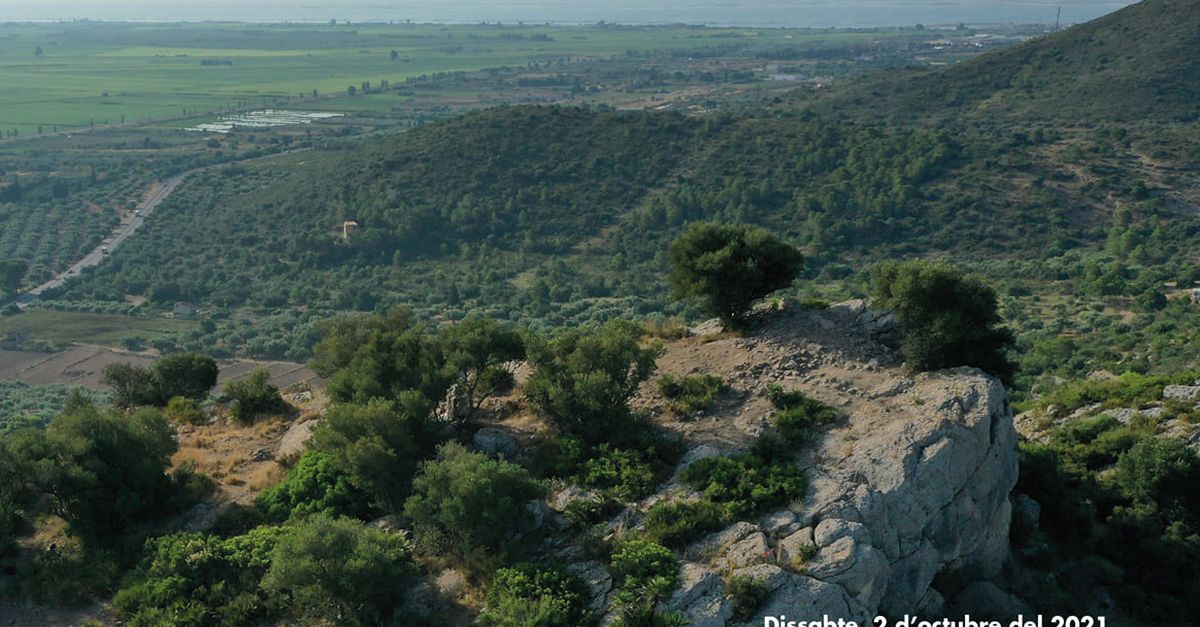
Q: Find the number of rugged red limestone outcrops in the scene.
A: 0